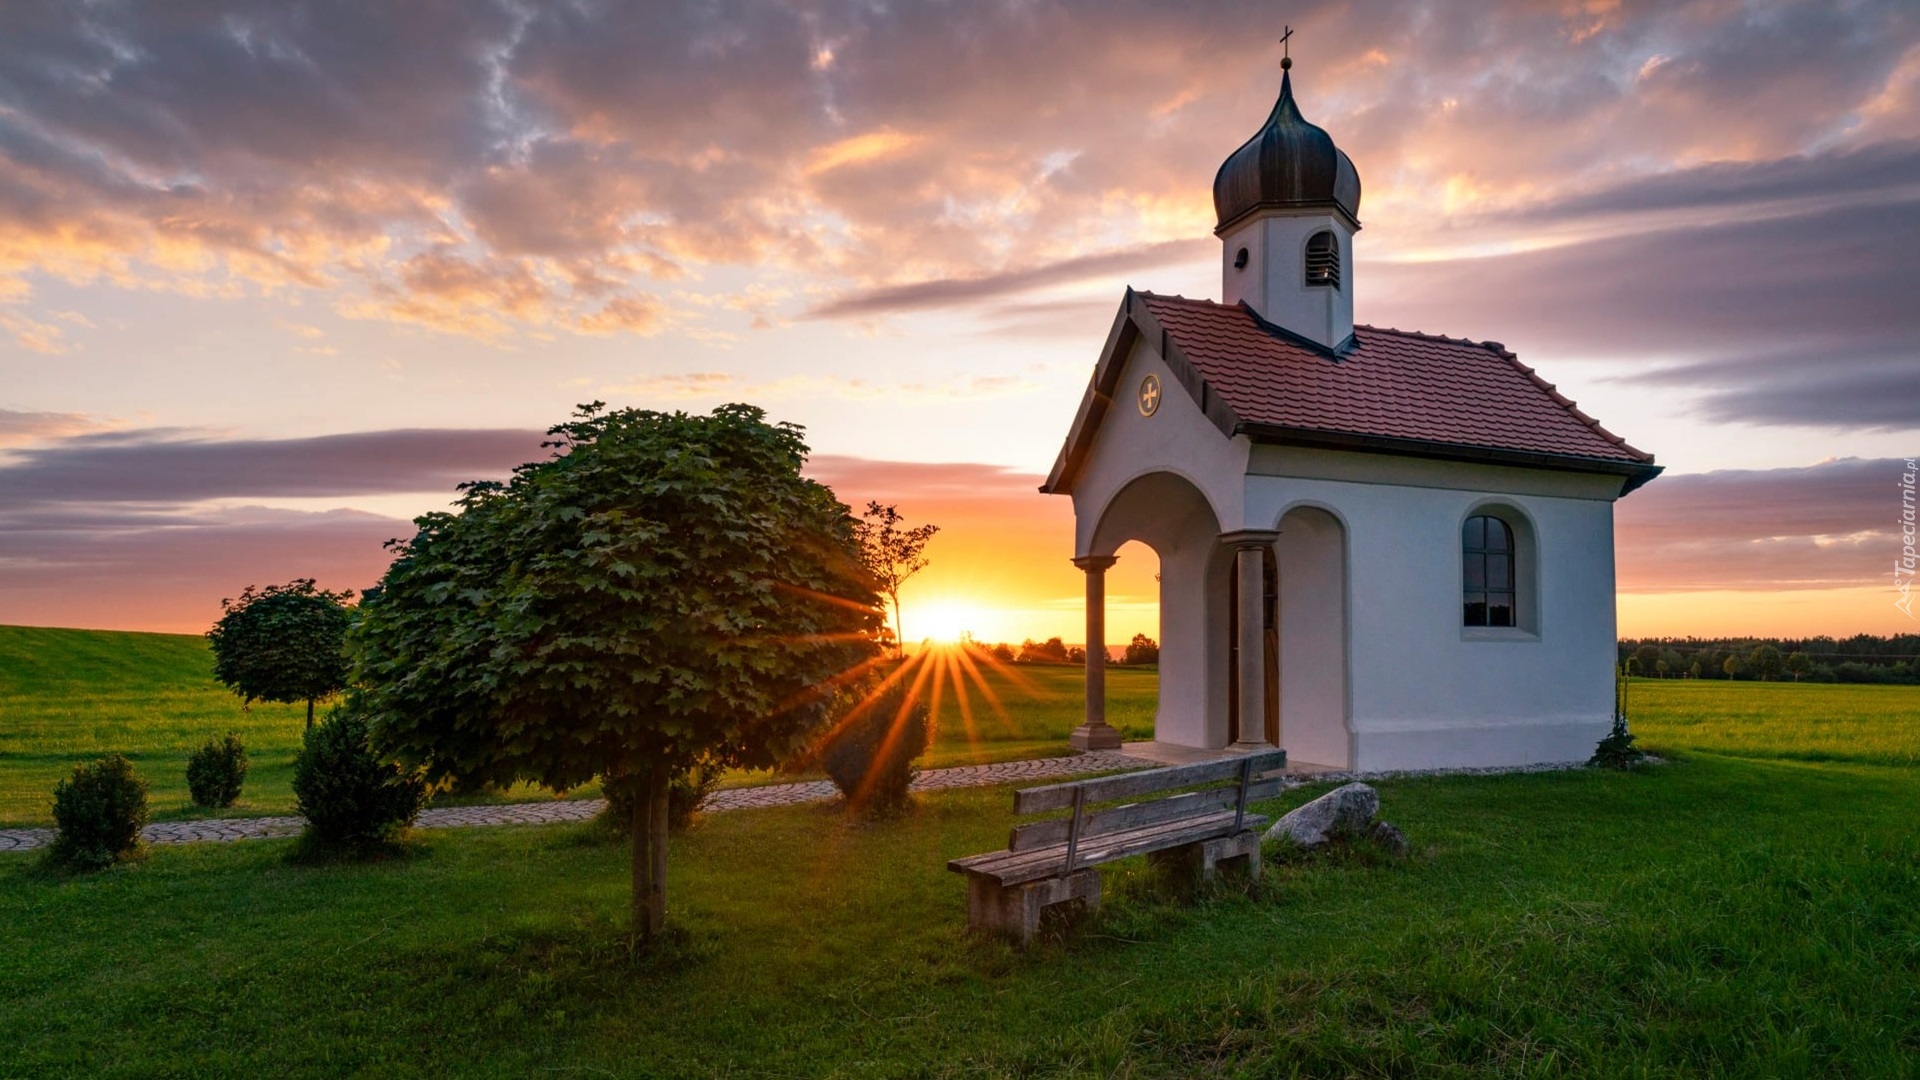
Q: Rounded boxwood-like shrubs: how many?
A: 5